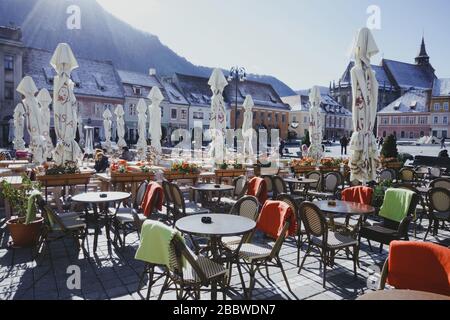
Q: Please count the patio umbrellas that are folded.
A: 12